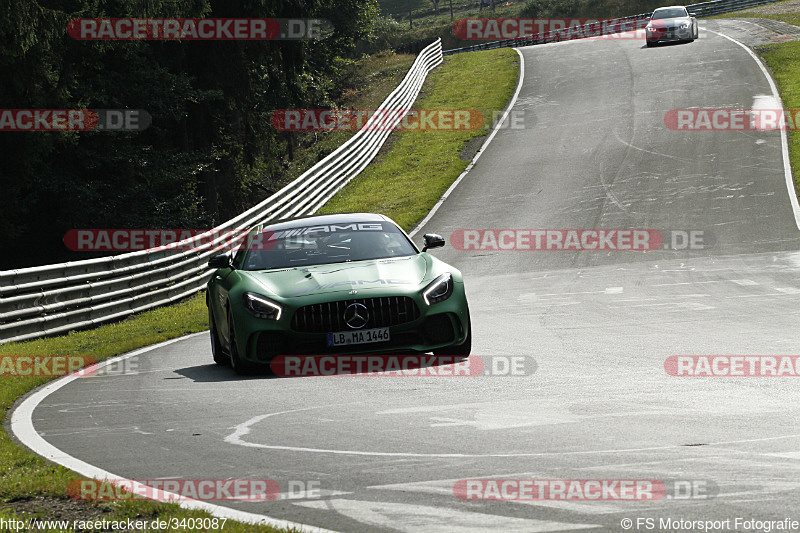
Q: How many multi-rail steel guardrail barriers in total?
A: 2